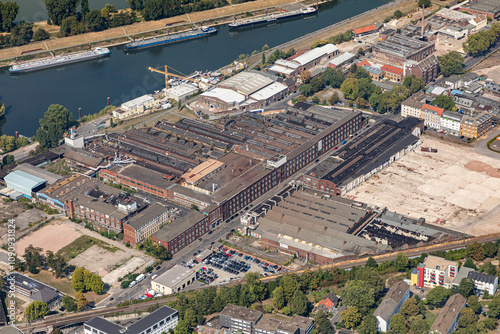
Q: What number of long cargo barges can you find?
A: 3